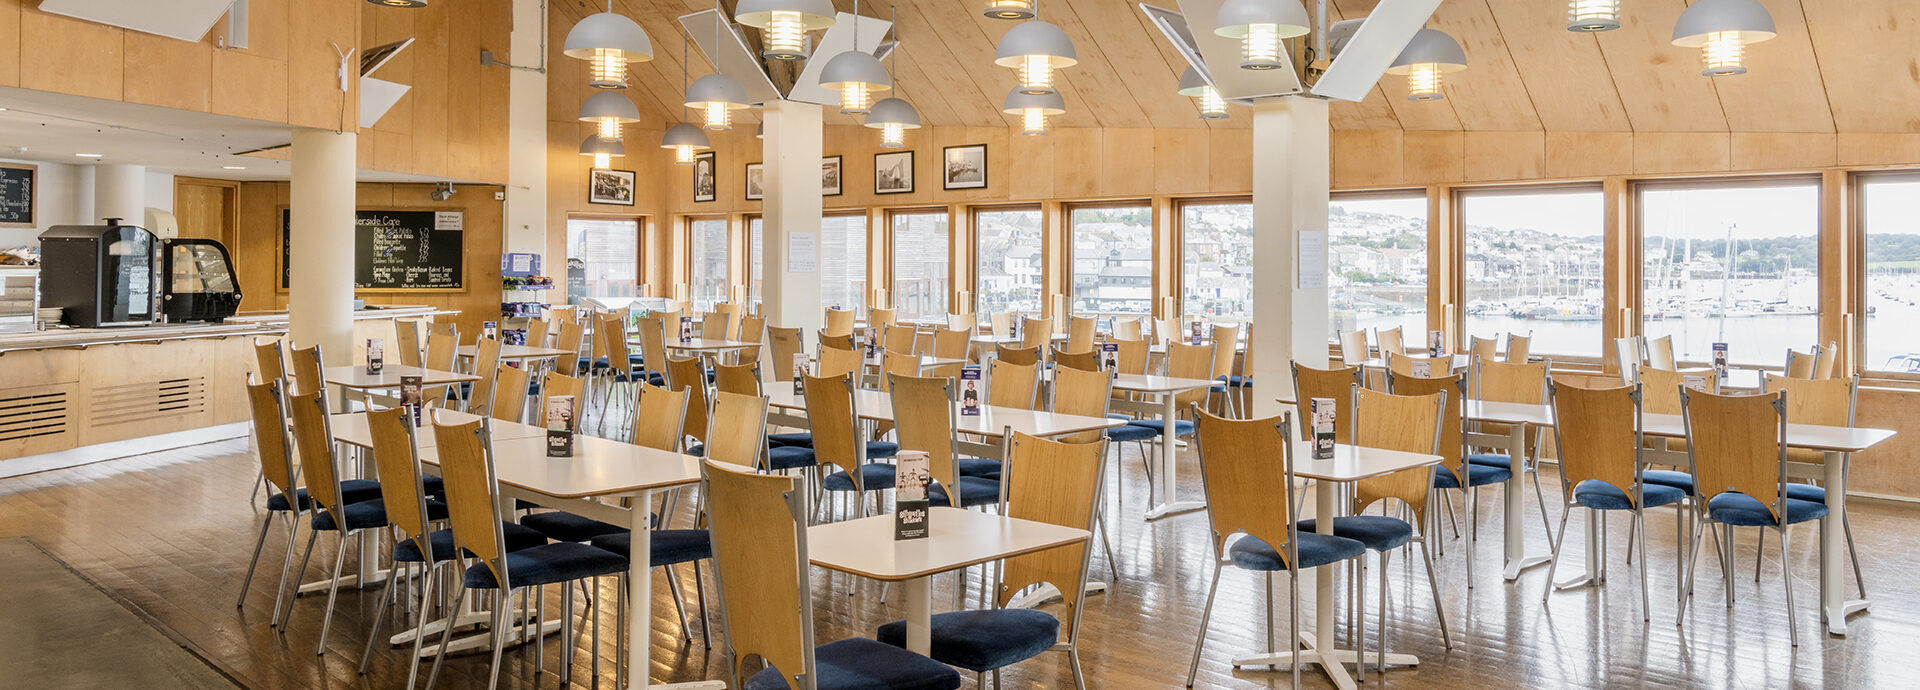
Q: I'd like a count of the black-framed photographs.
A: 6